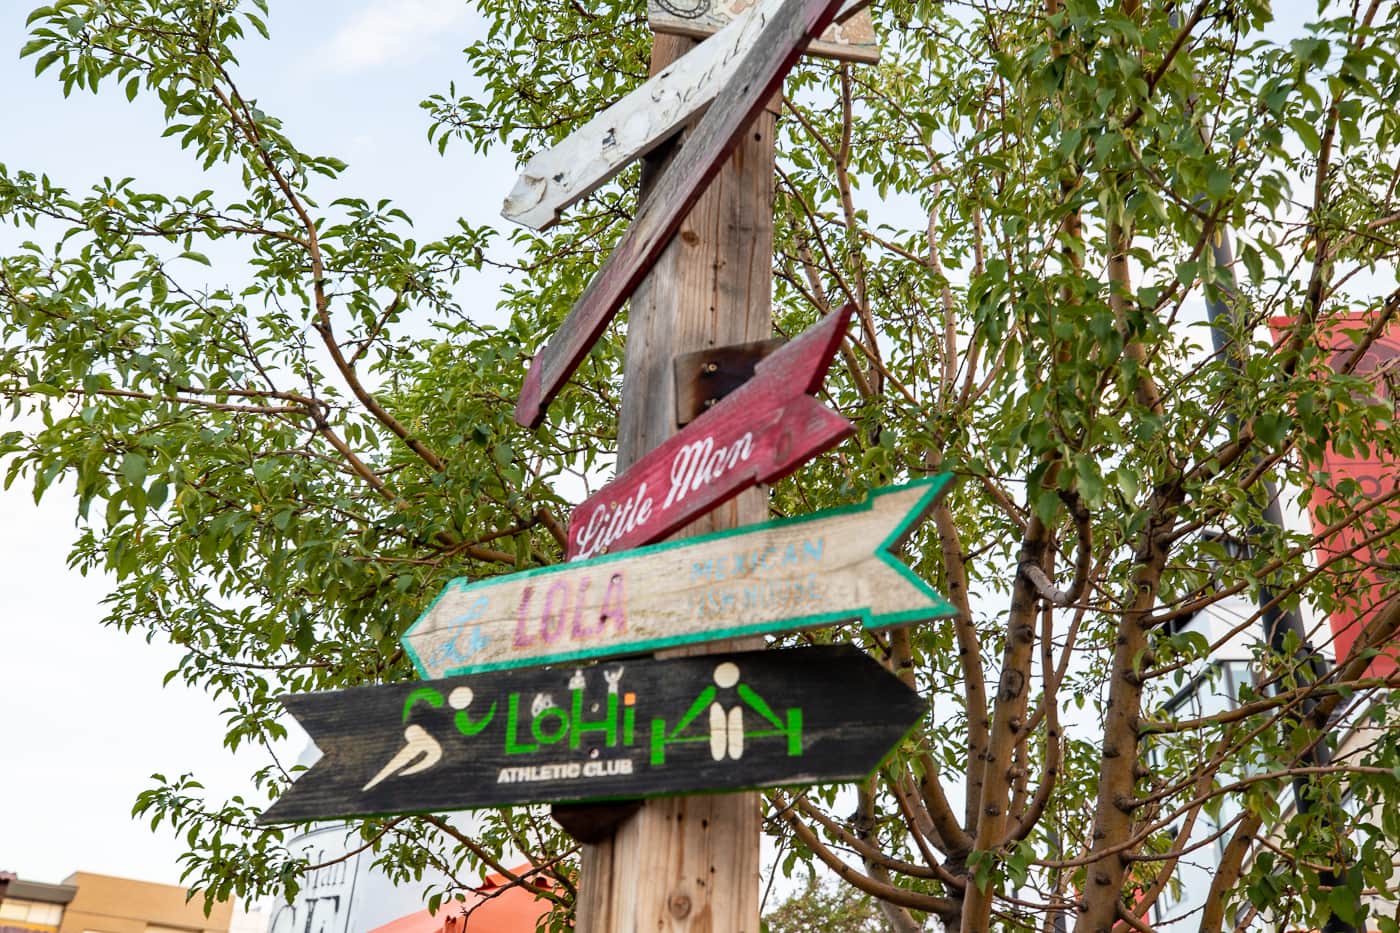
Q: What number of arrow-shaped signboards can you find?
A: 5